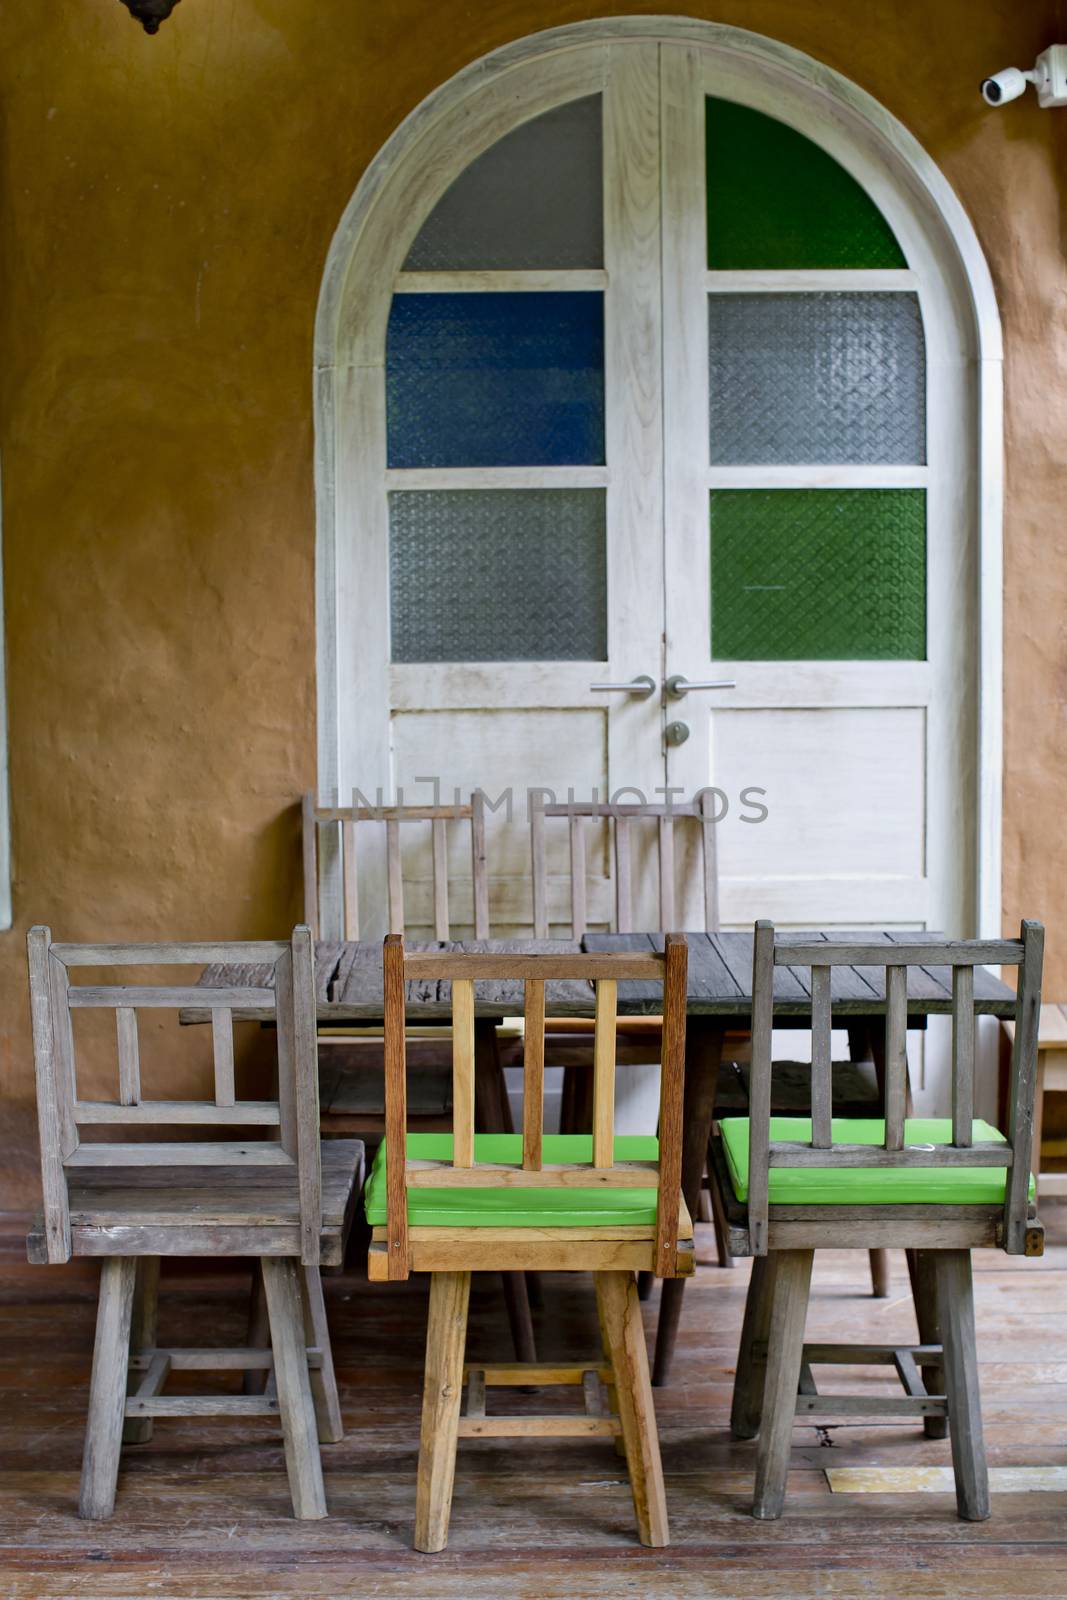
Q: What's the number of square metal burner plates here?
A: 0